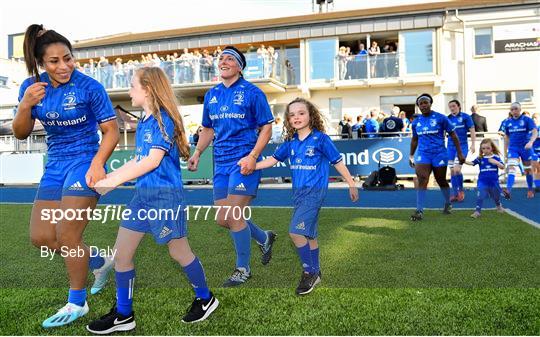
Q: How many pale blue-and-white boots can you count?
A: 2